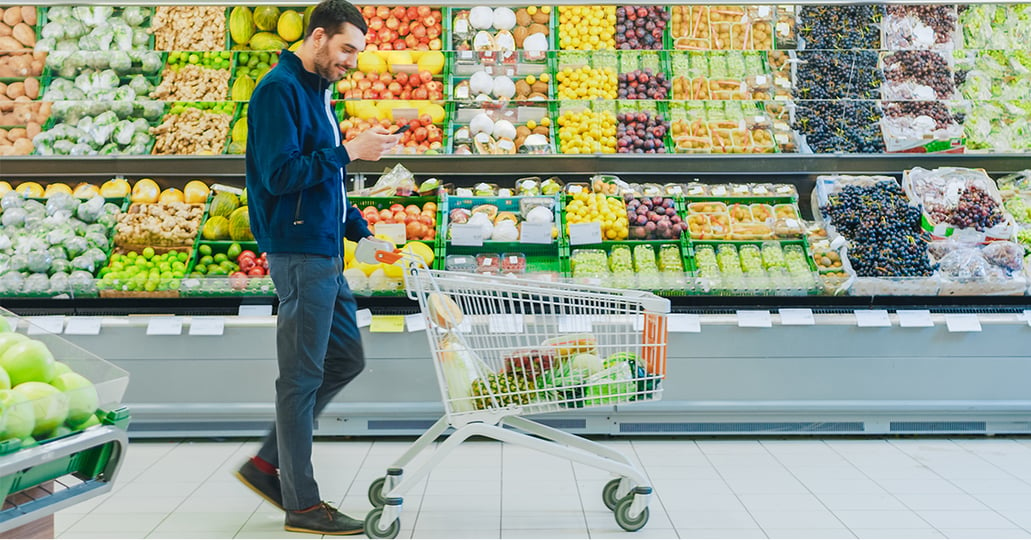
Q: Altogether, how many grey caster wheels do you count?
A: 4